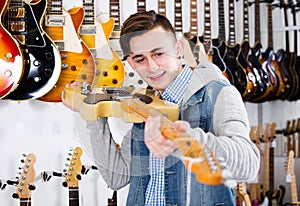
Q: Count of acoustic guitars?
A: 0